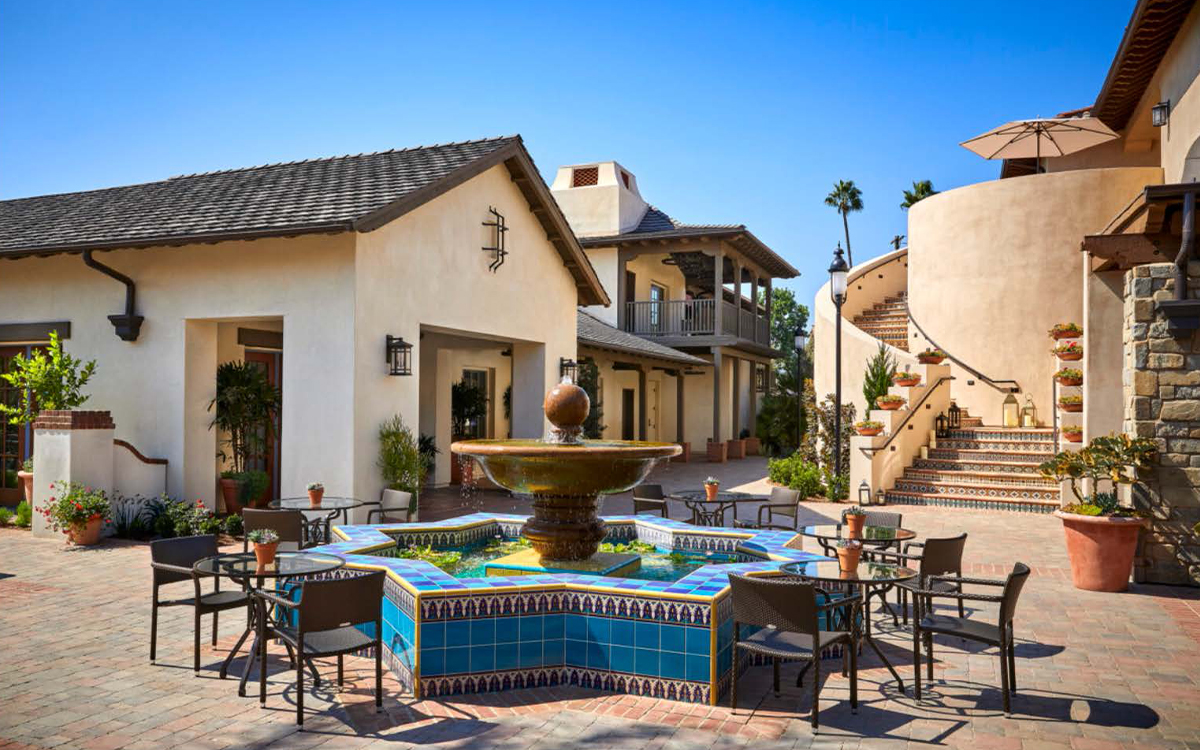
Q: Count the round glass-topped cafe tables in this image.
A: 5